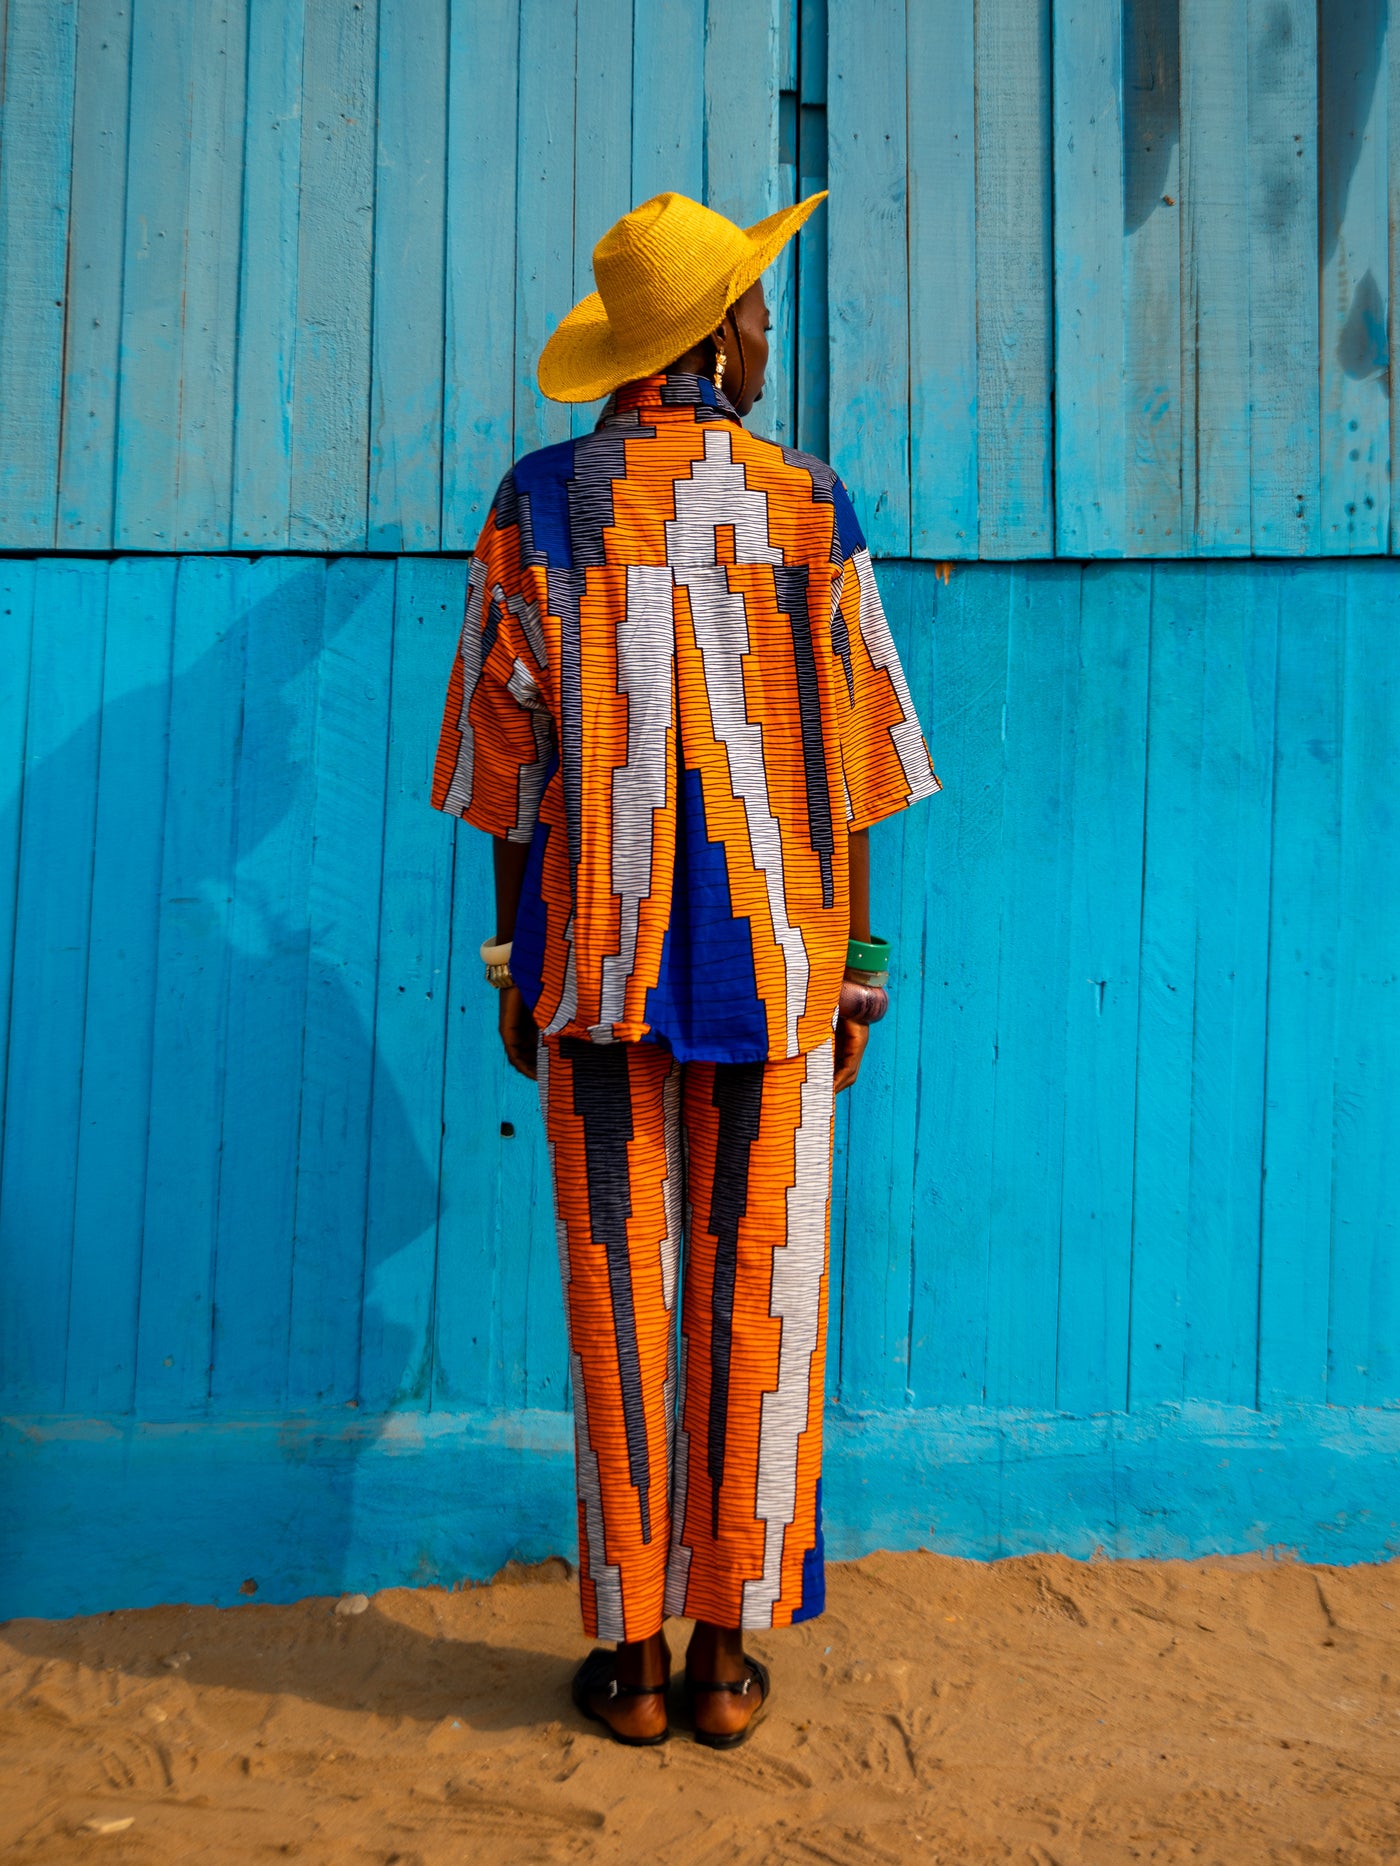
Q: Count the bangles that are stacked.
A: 5